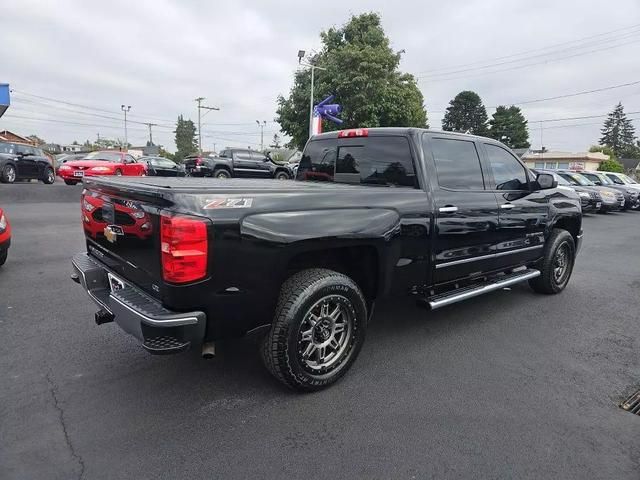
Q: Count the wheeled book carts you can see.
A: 0